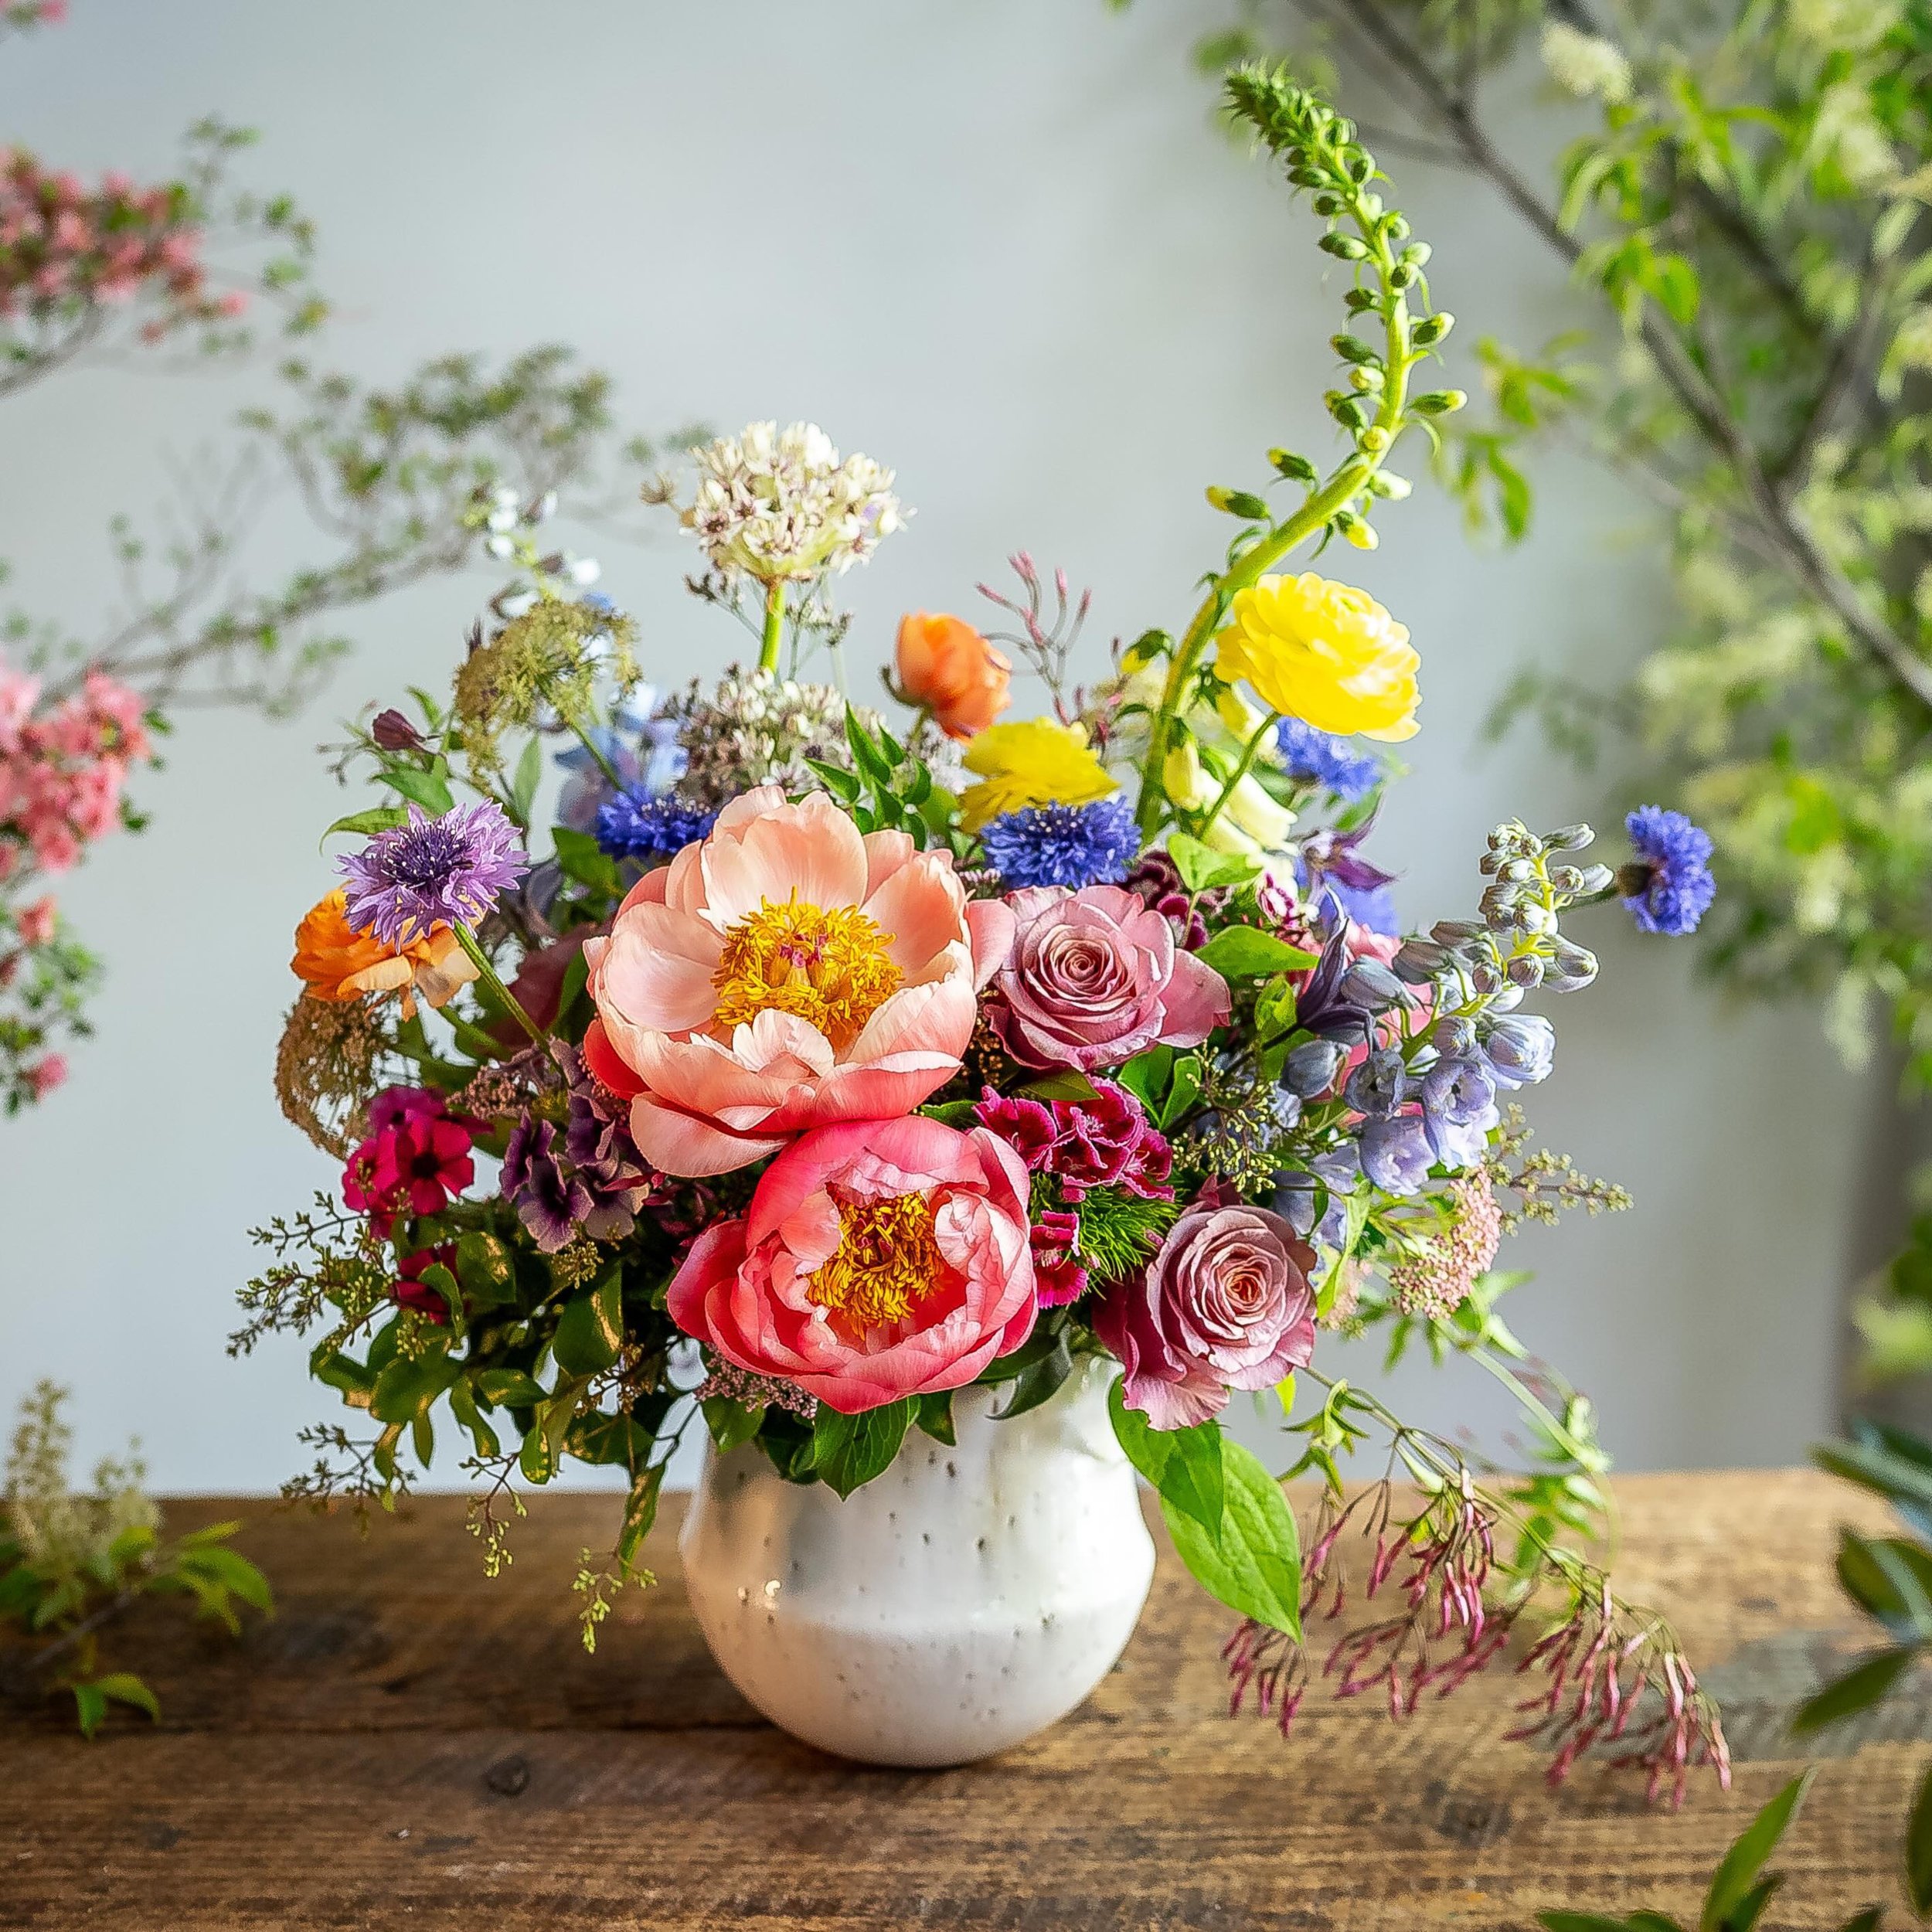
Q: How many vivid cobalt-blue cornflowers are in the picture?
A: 4